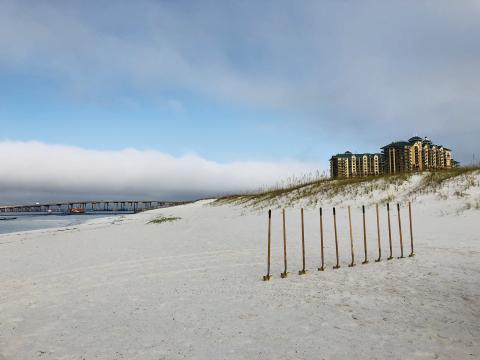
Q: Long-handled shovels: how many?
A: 11